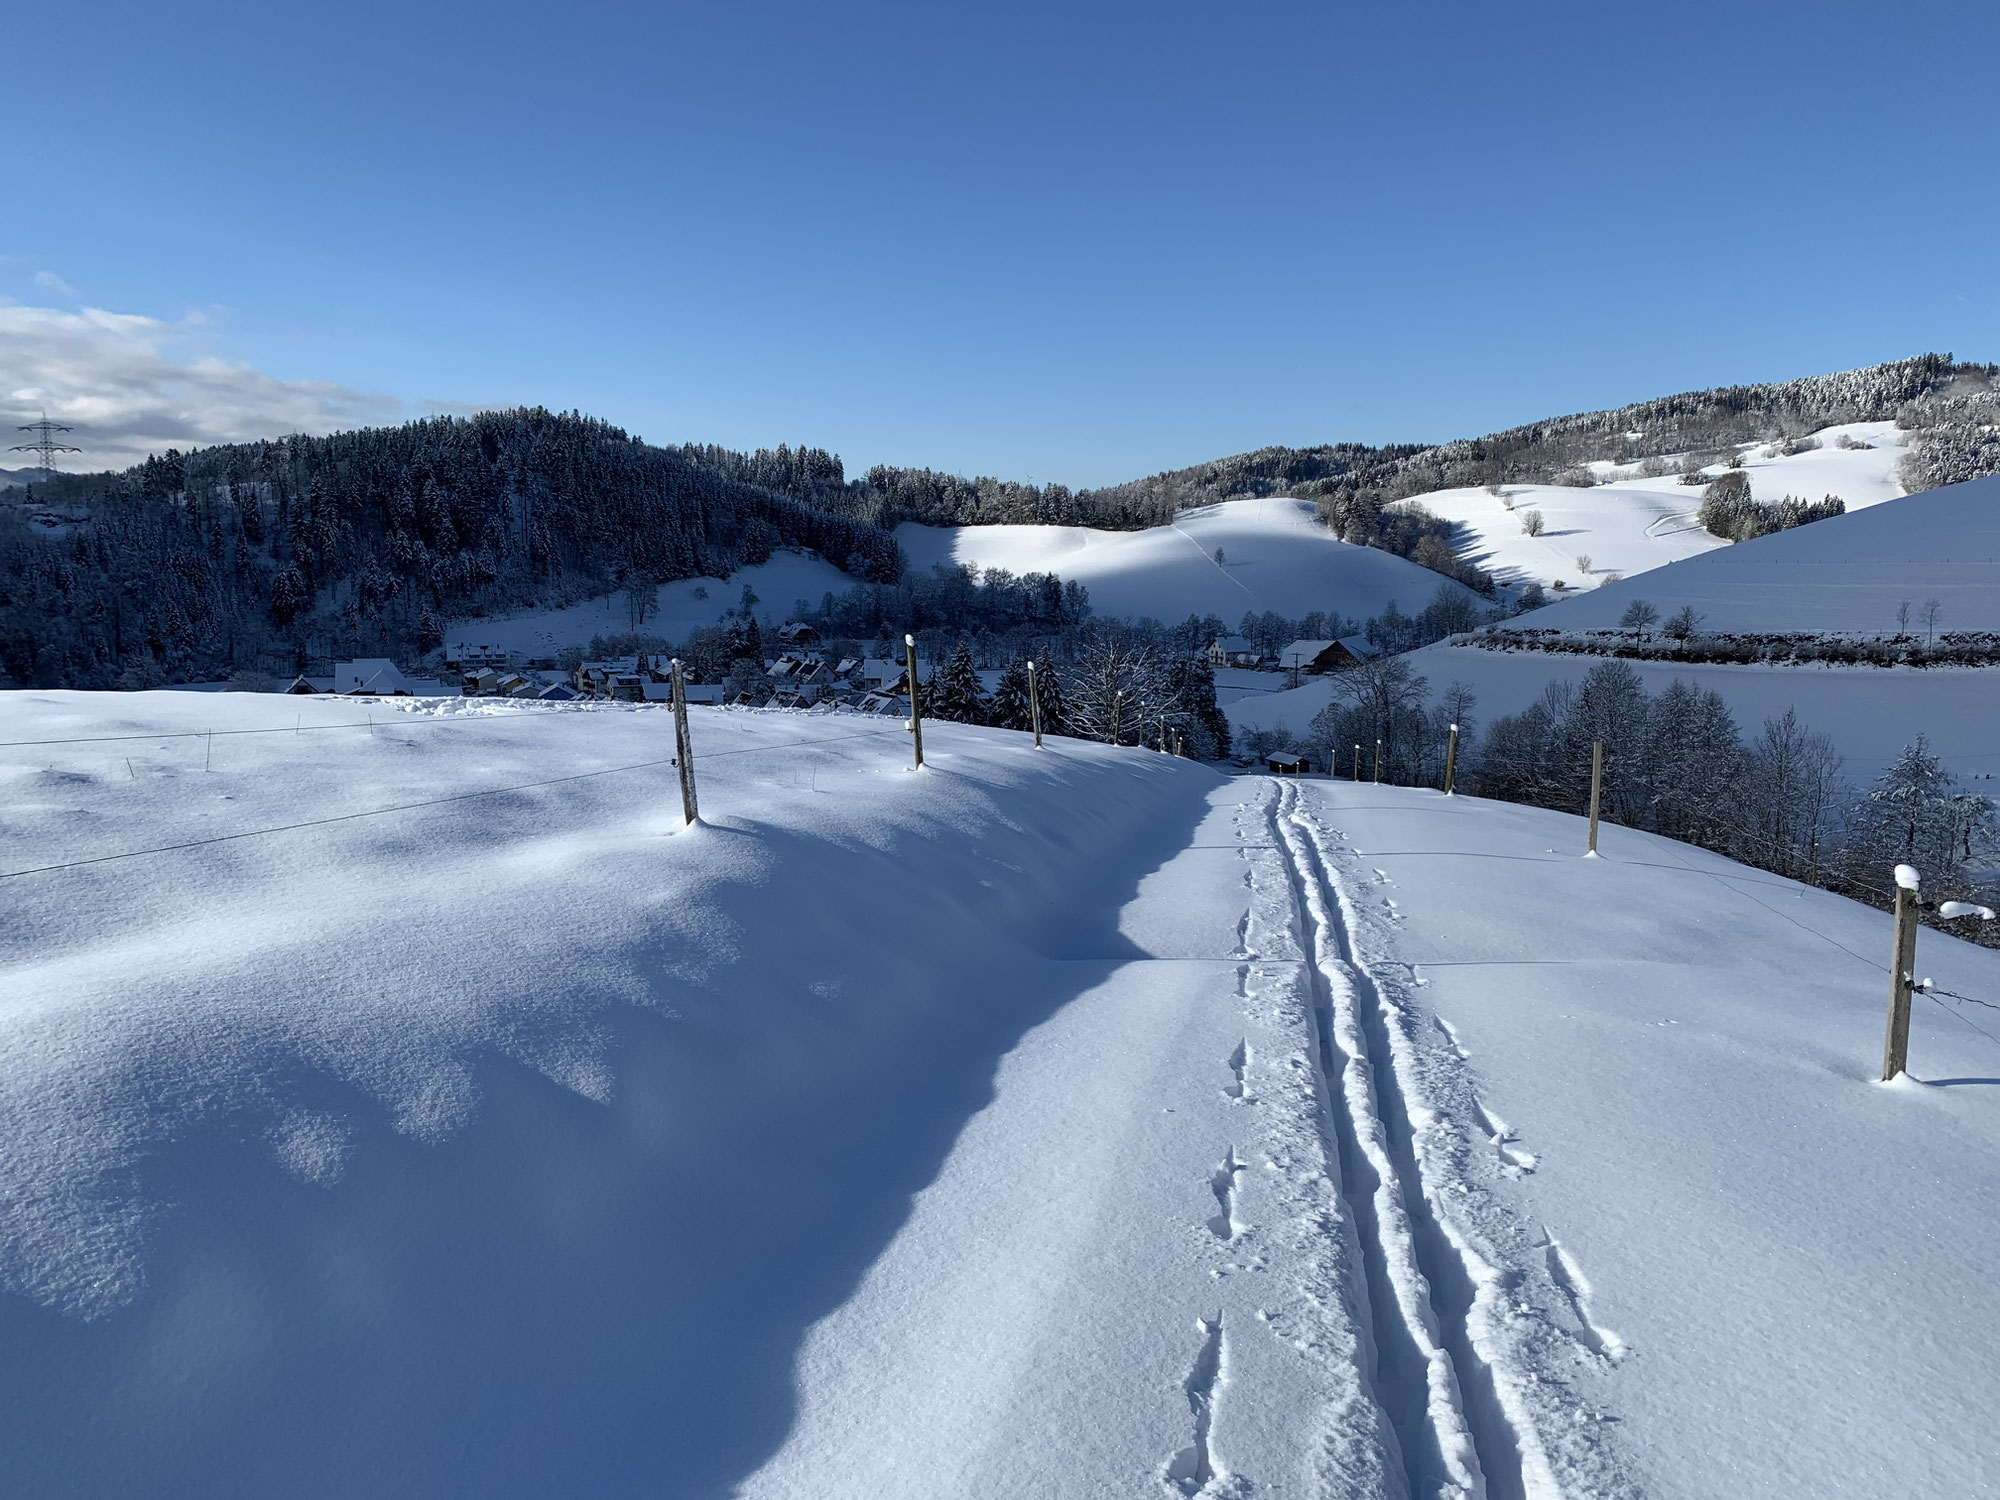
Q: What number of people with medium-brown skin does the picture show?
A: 0